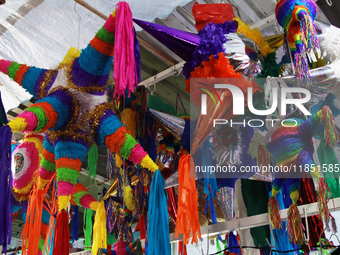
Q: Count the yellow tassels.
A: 1